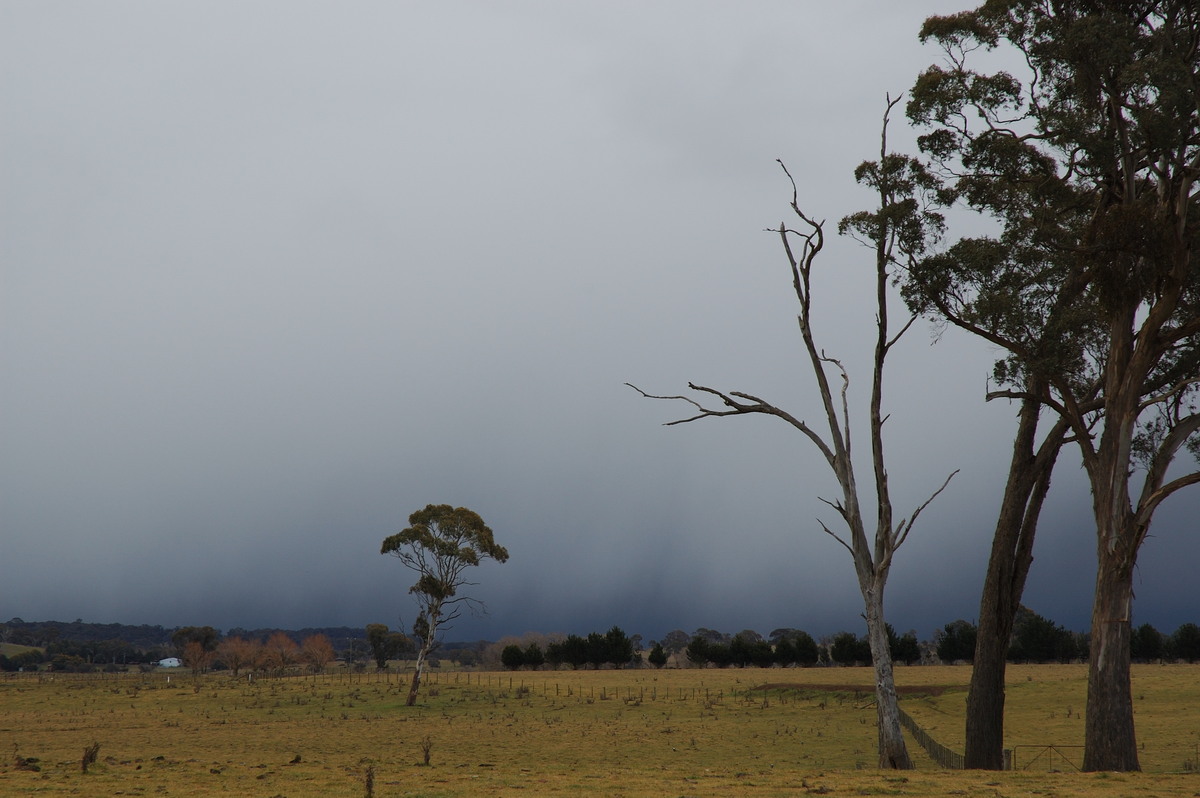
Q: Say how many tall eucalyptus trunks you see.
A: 3